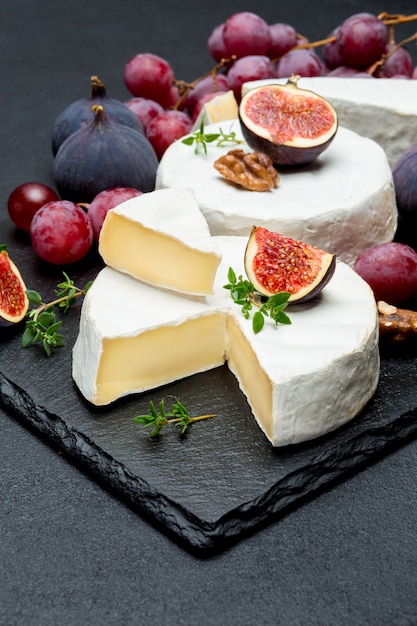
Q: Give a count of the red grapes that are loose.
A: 4